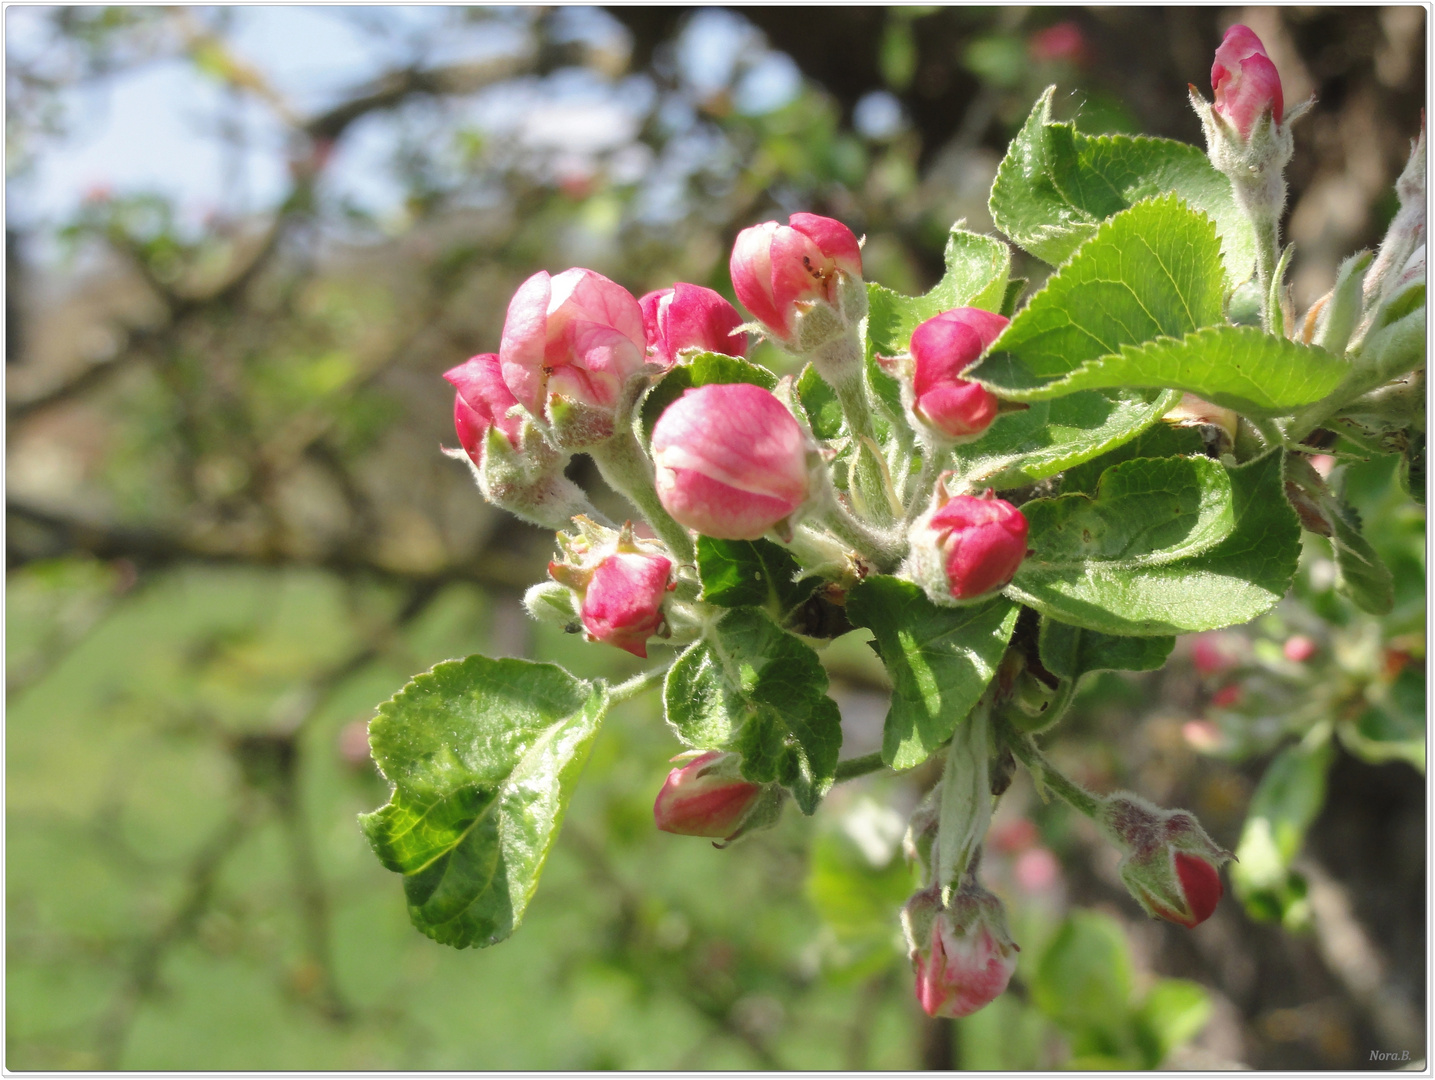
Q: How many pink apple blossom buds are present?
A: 12